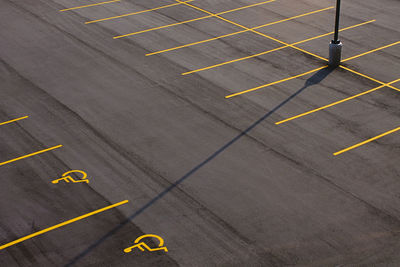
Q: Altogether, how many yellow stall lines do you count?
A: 11